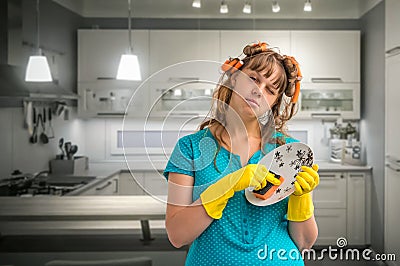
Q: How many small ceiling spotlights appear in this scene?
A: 5